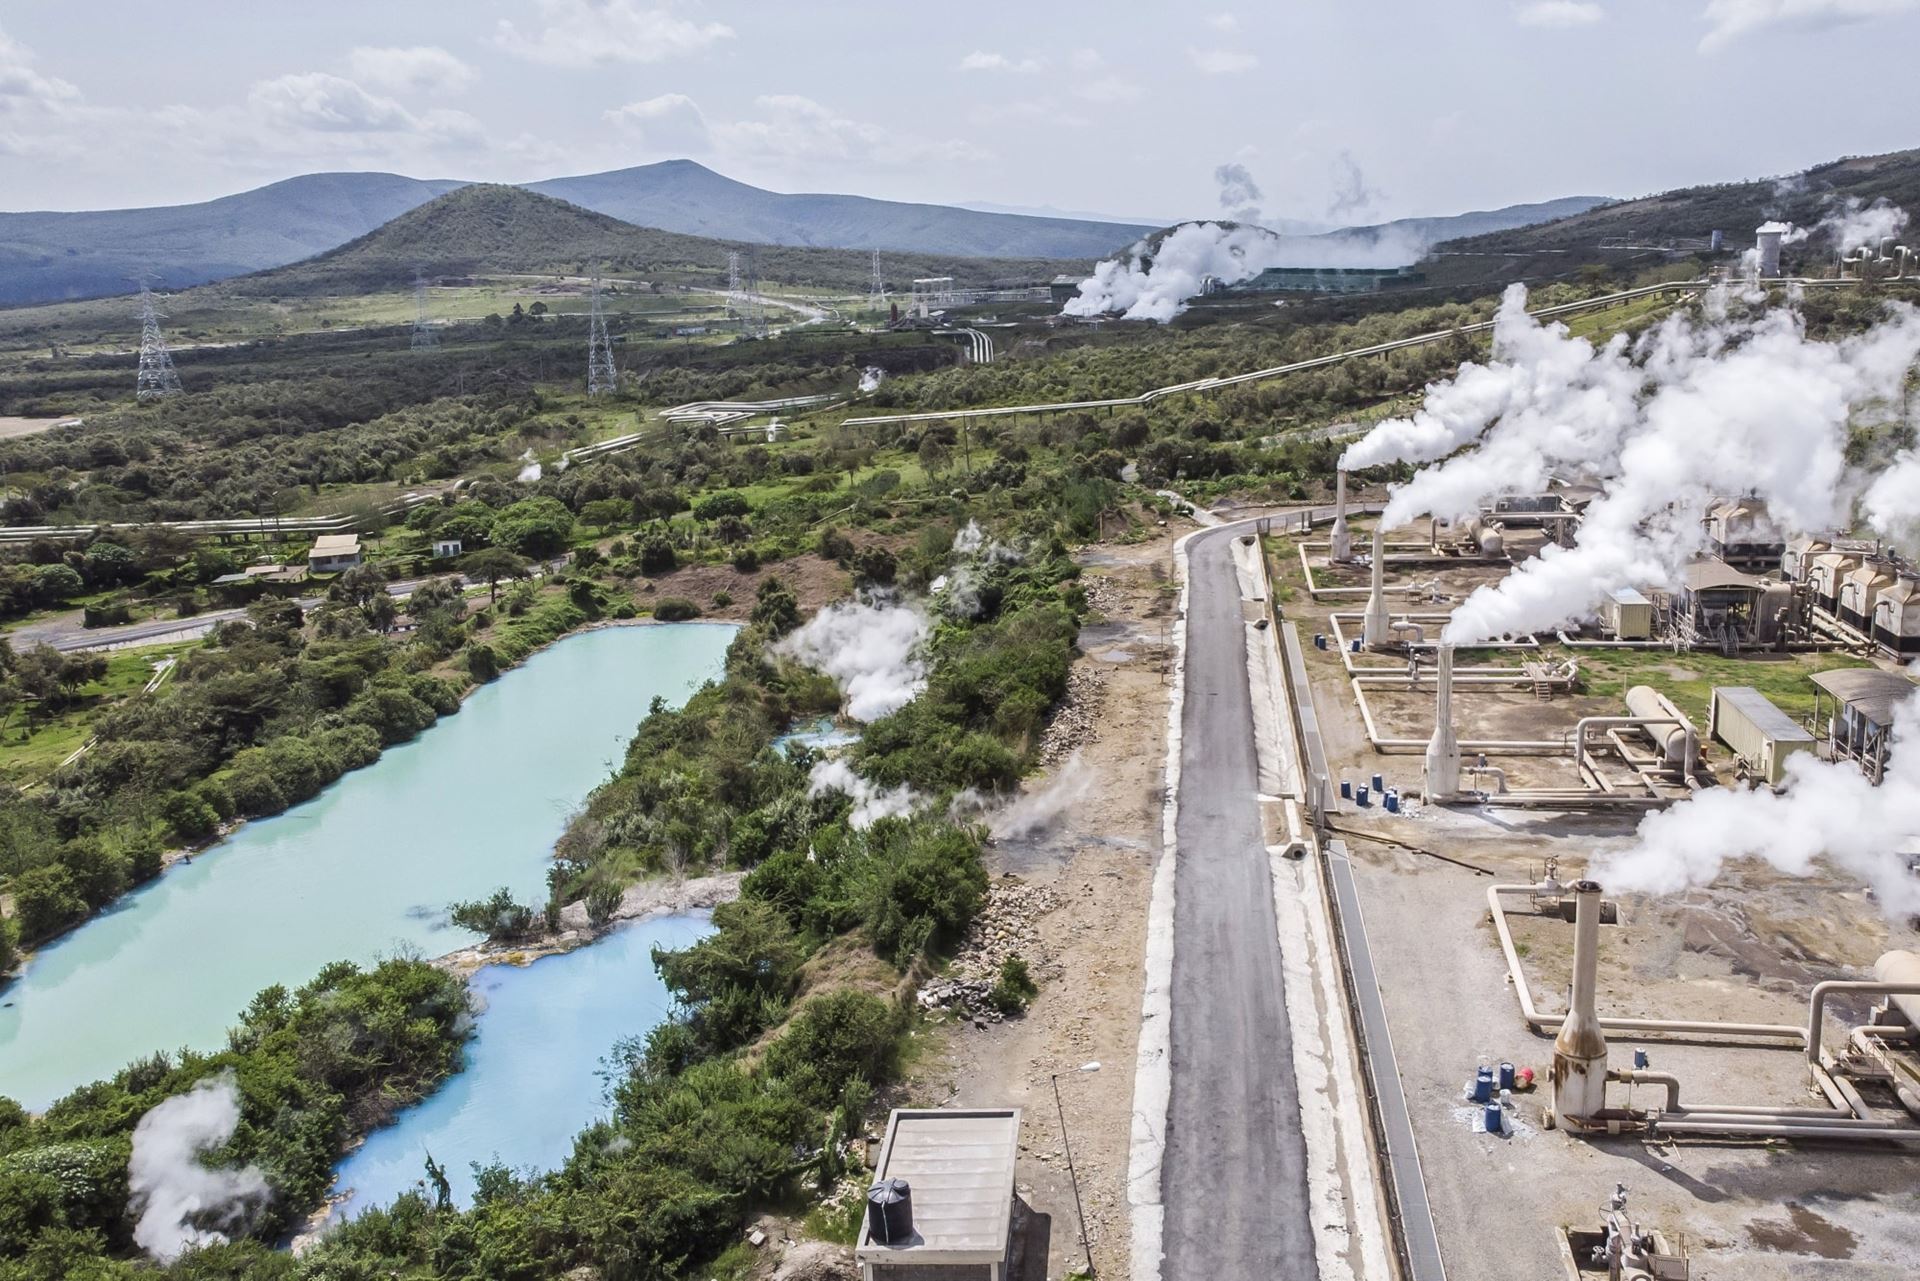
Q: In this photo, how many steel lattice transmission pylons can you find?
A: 6